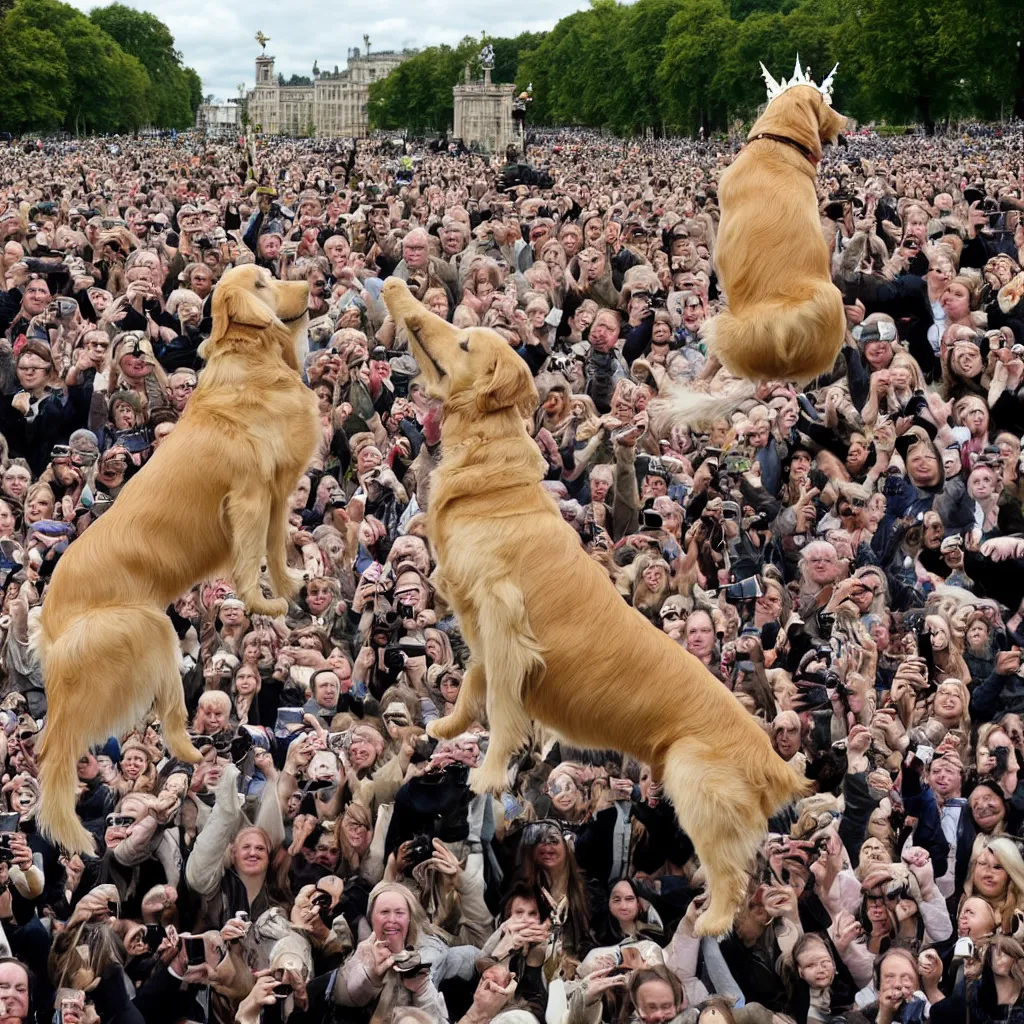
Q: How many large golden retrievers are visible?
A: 3